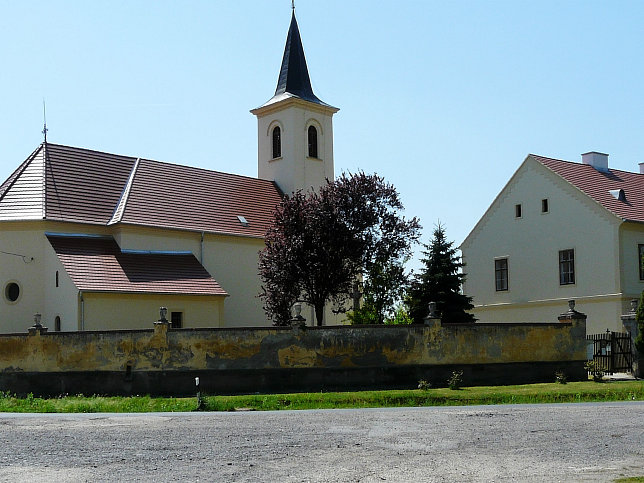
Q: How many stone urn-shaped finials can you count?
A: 6